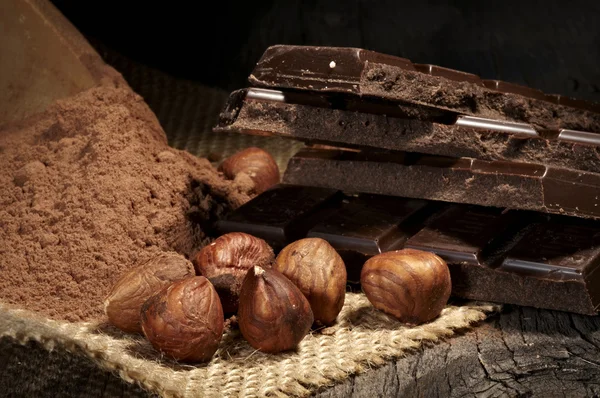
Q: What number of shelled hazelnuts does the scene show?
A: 7